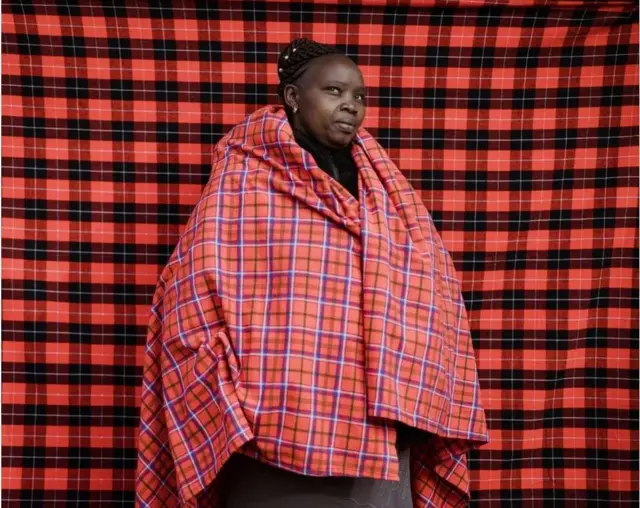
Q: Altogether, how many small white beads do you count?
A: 3